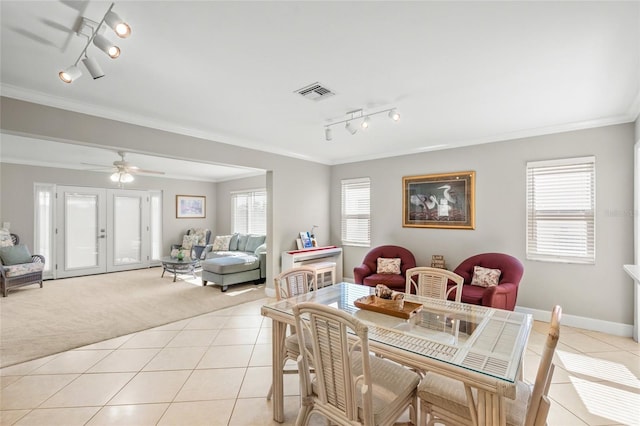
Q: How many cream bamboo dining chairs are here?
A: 4